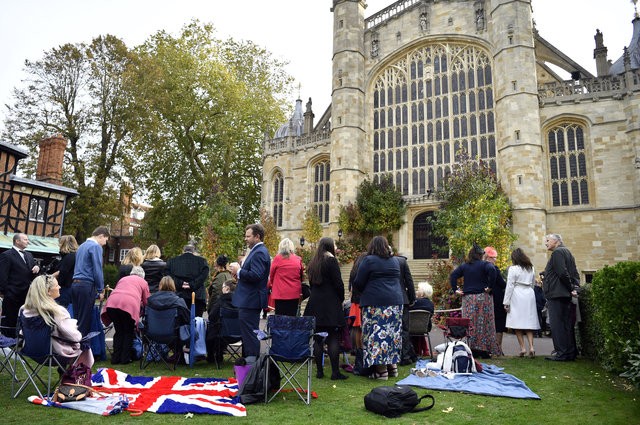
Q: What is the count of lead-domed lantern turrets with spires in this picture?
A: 2